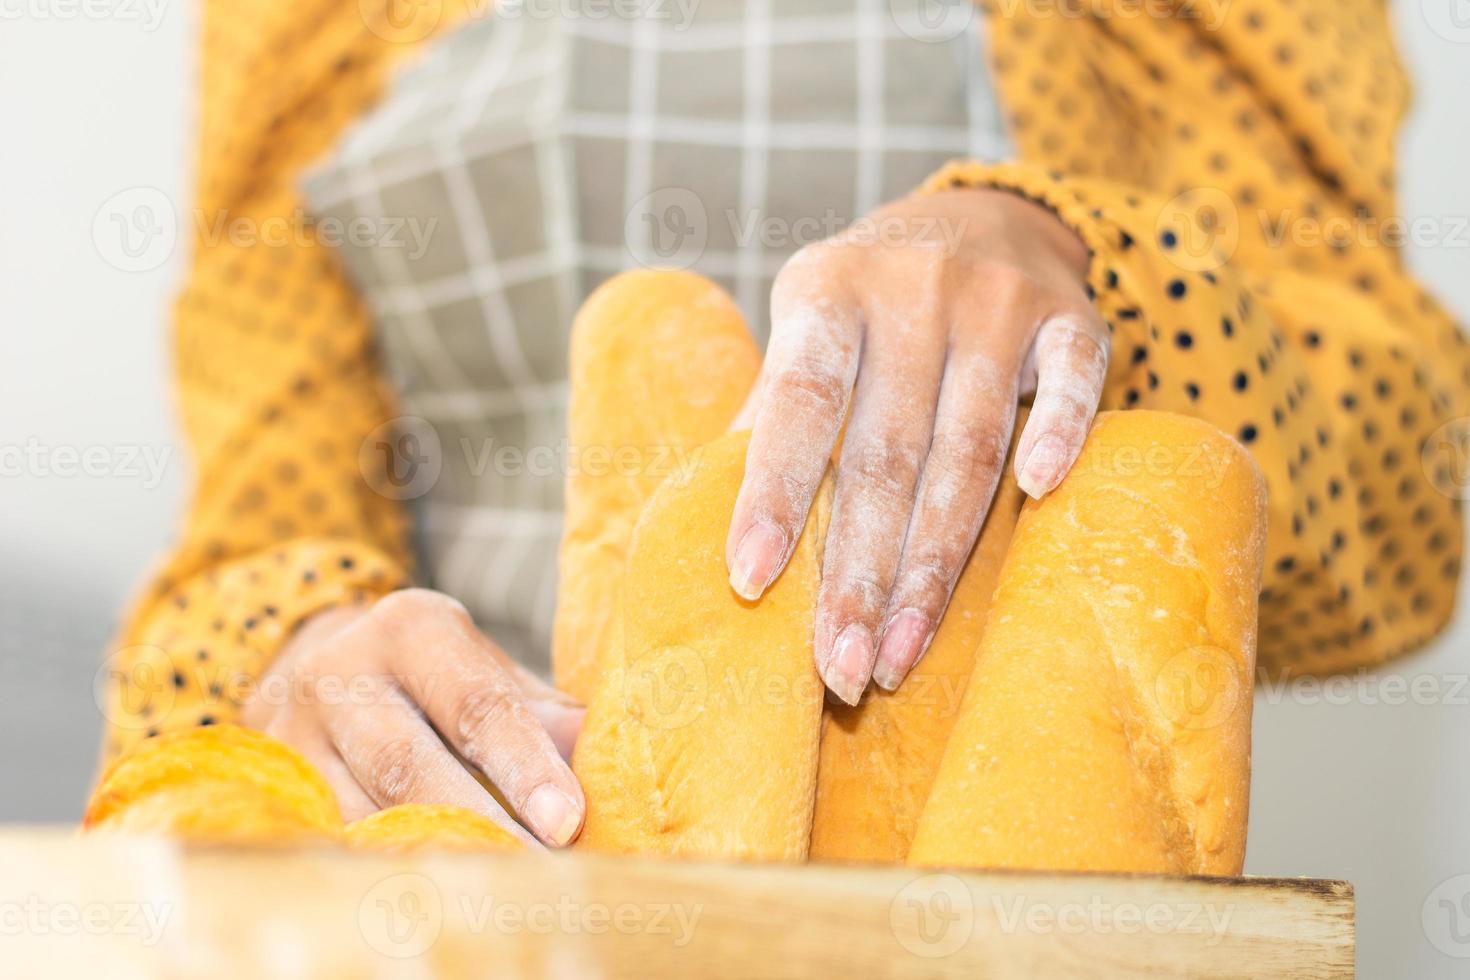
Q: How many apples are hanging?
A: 0